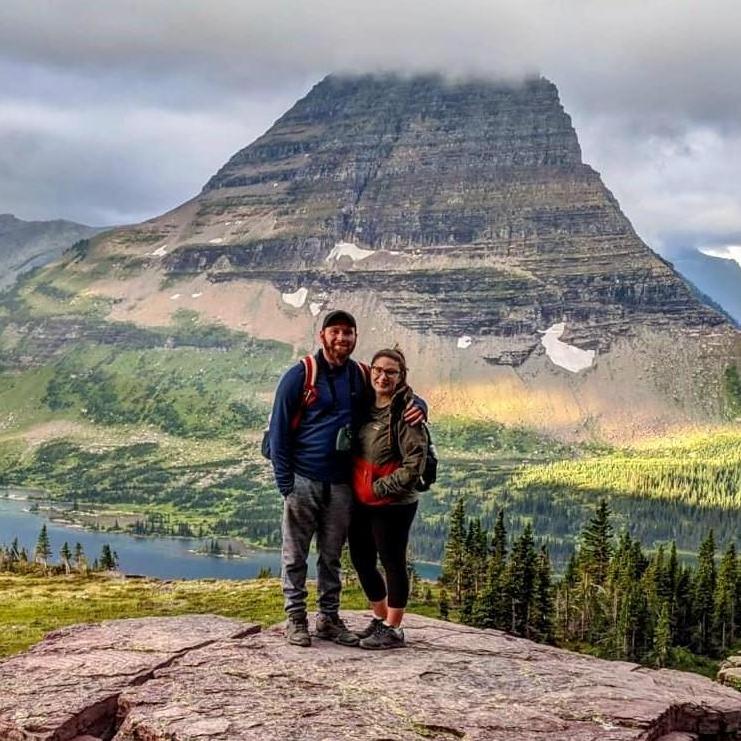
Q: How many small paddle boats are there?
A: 0